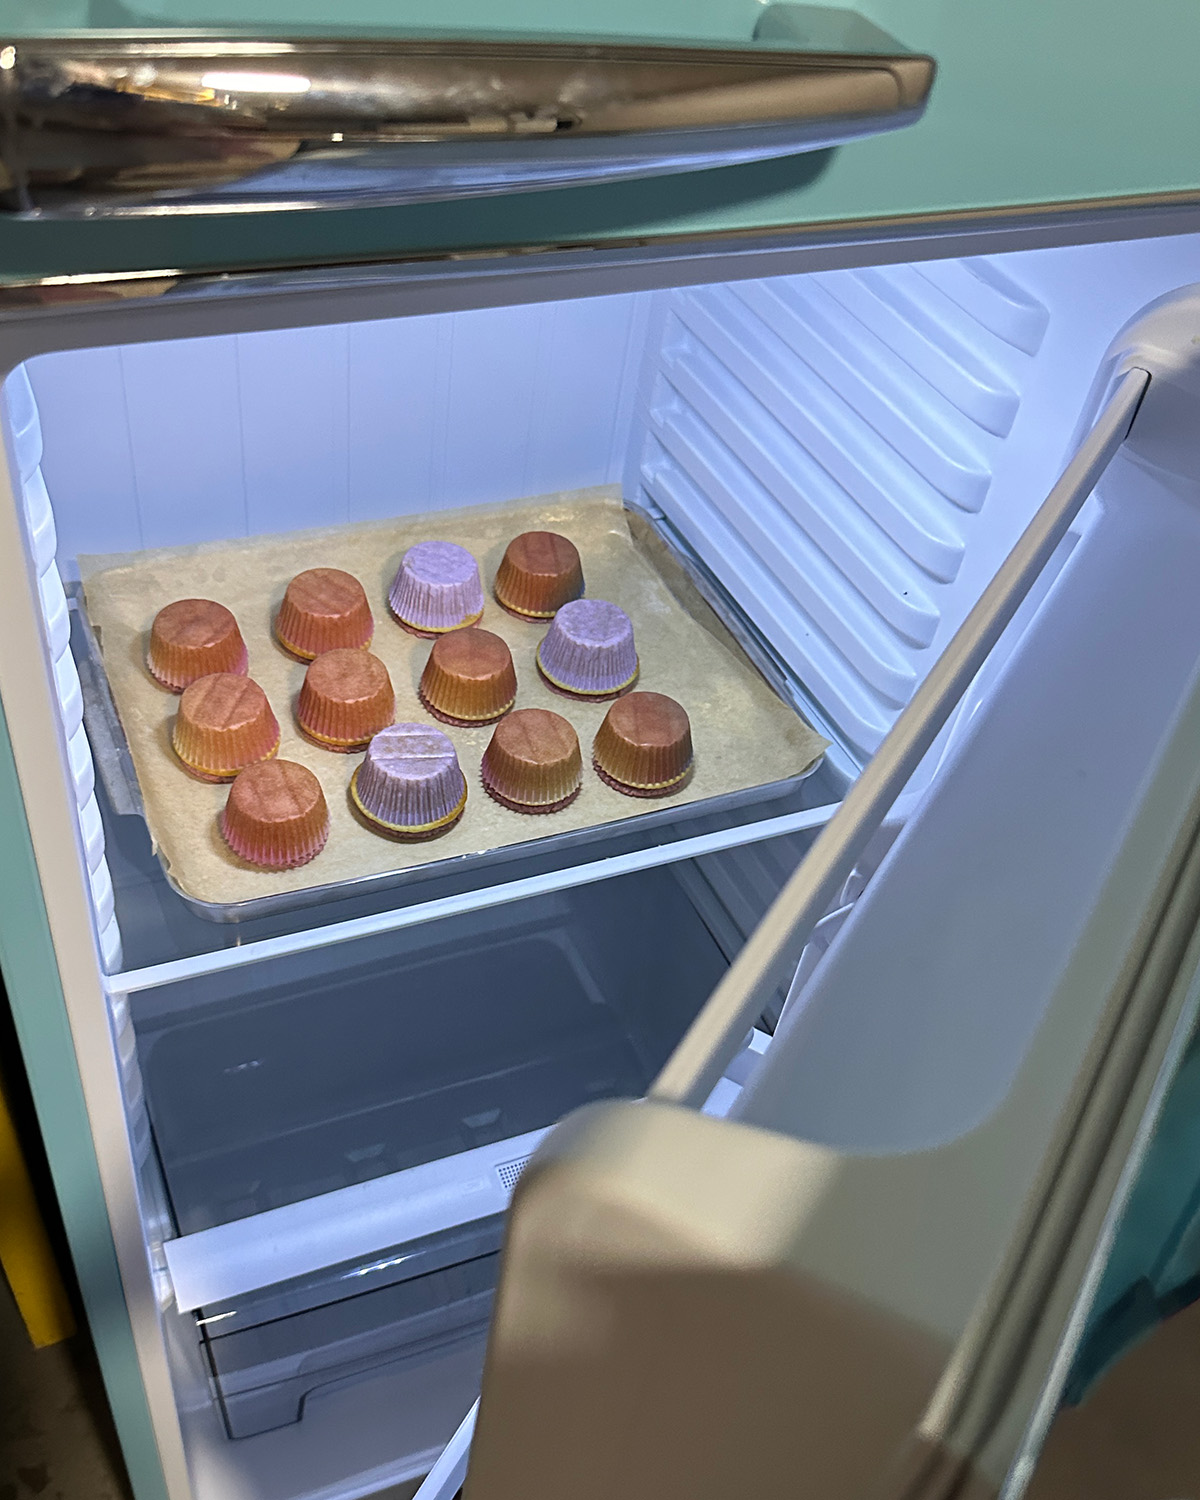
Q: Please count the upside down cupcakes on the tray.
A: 12